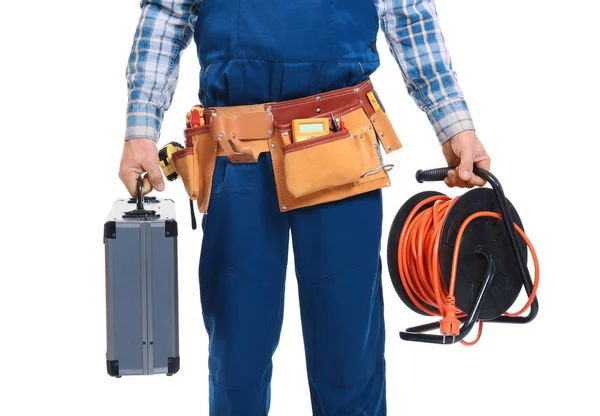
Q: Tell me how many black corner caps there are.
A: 4